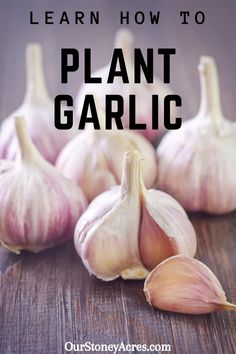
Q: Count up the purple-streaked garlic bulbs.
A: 6